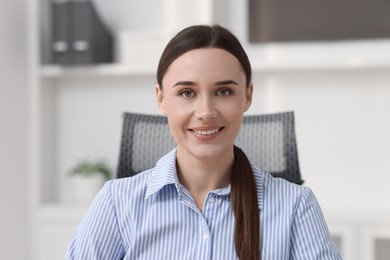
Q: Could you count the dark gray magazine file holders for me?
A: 2